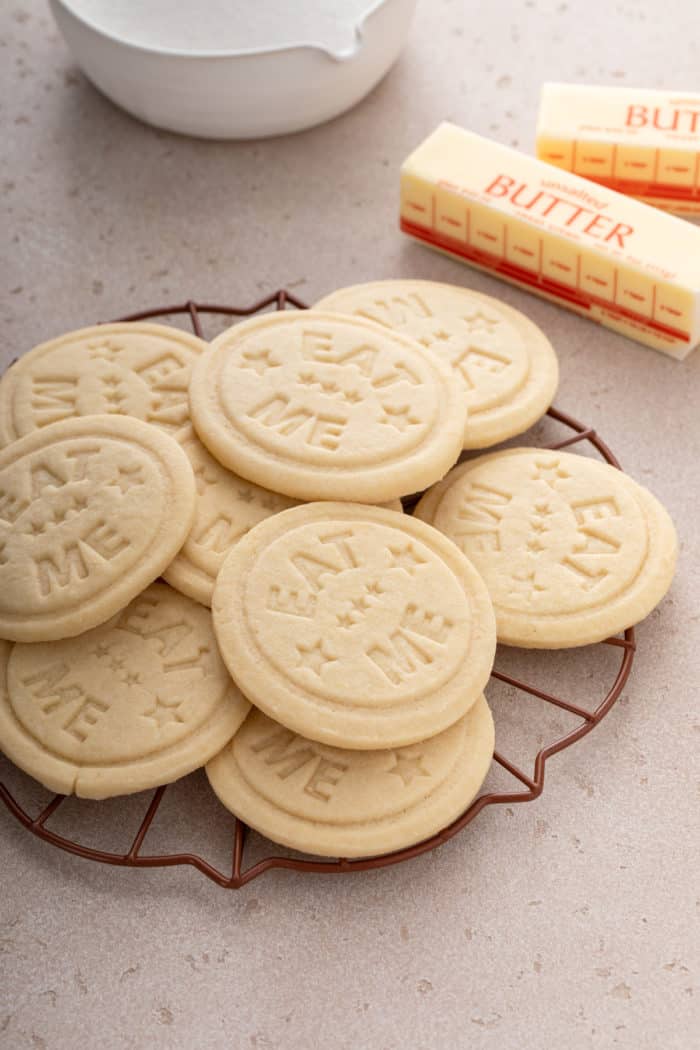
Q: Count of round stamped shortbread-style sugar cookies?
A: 9